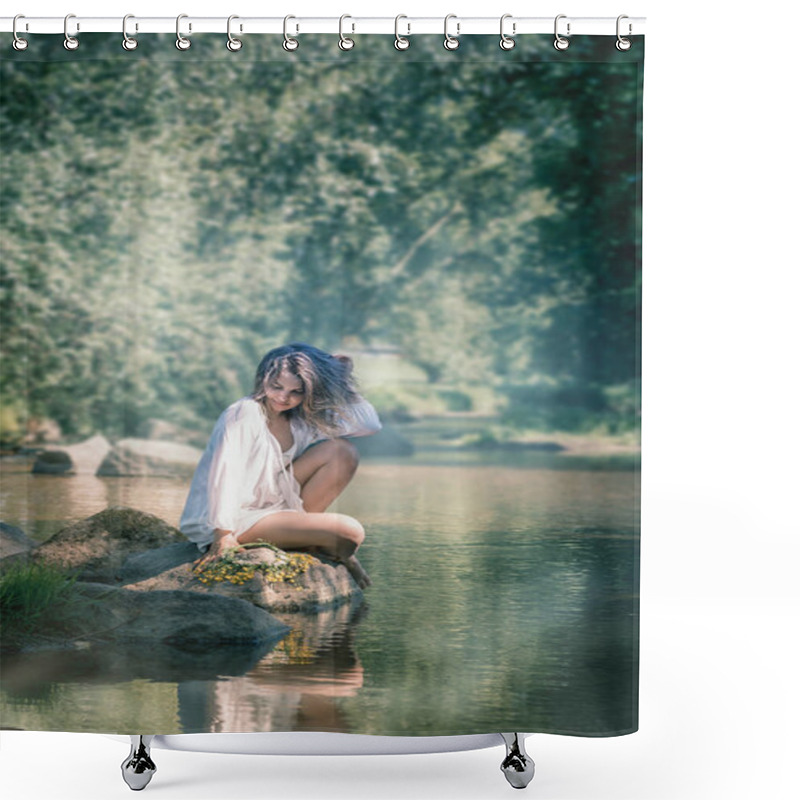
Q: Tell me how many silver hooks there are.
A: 12